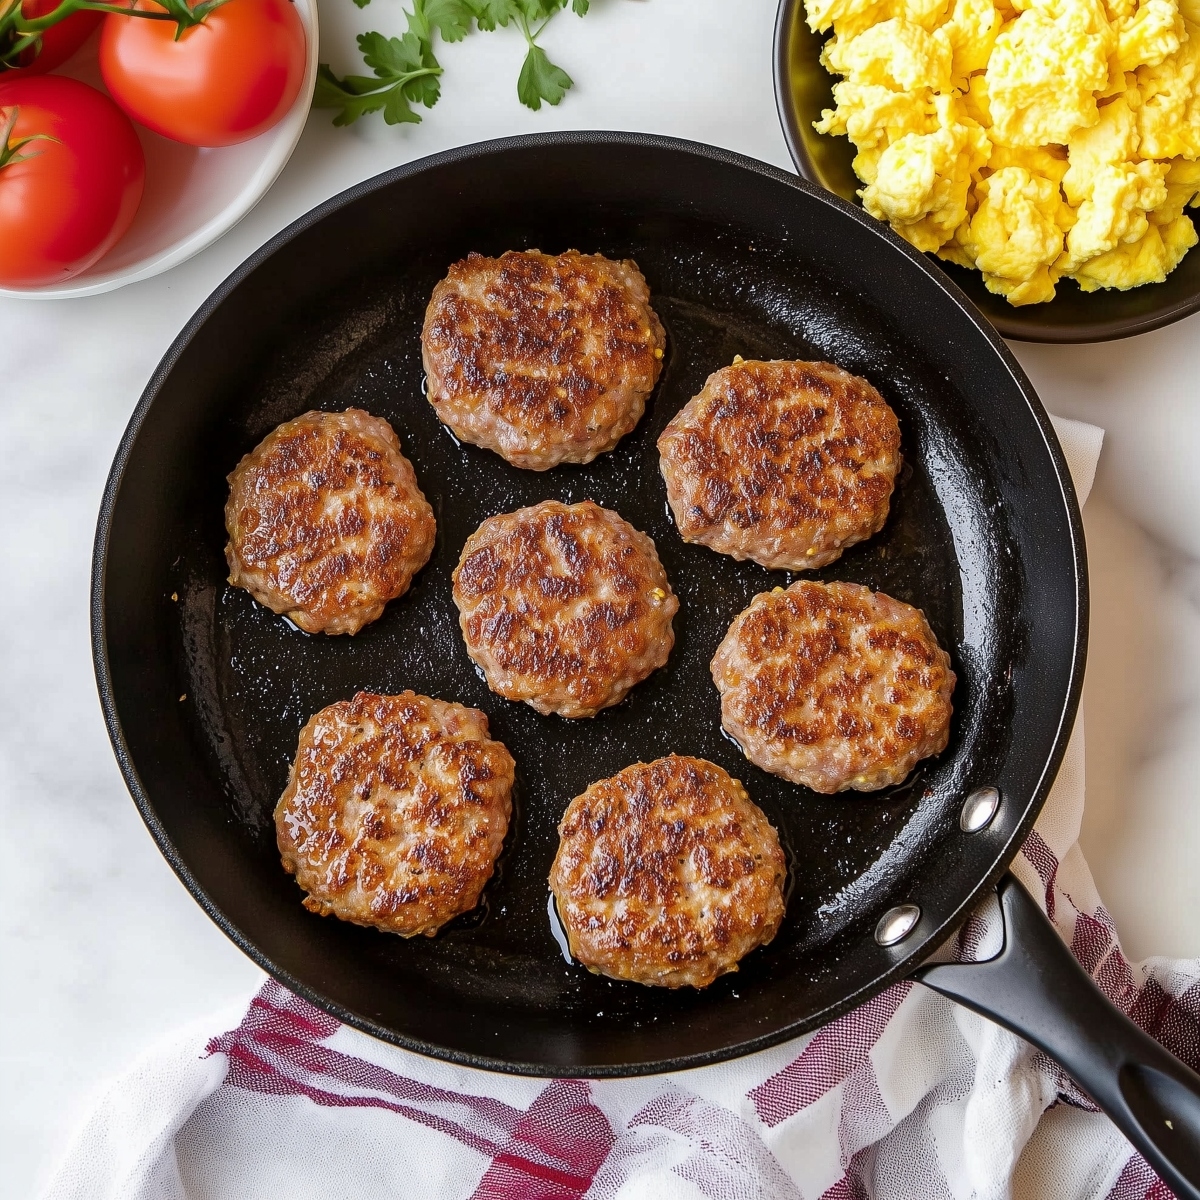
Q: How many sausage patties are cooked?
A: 7